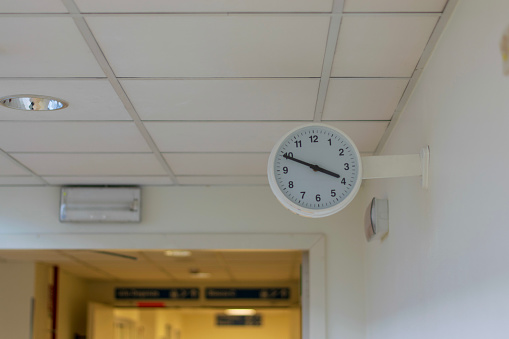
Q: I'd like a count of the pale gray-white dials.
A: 1